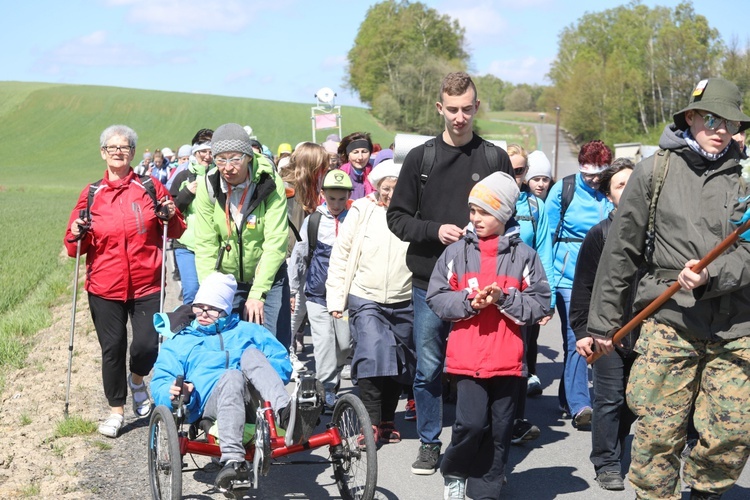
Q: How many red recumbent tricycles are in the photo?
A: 1